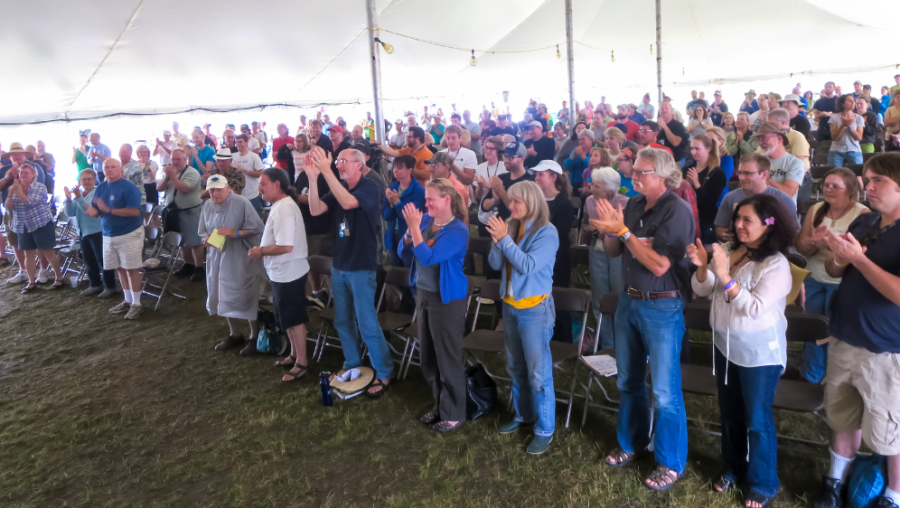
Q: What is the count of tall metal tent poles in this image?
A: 3